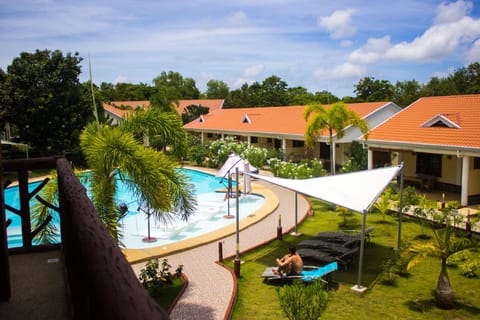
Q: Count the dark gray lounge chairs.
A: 3